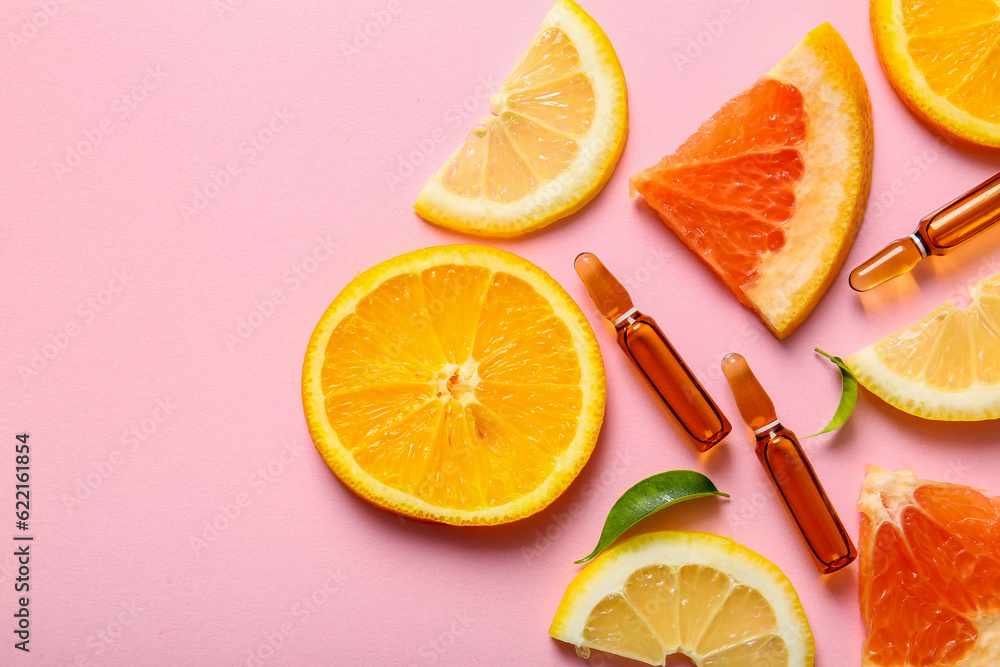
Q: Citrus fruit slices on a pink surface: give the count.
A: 7